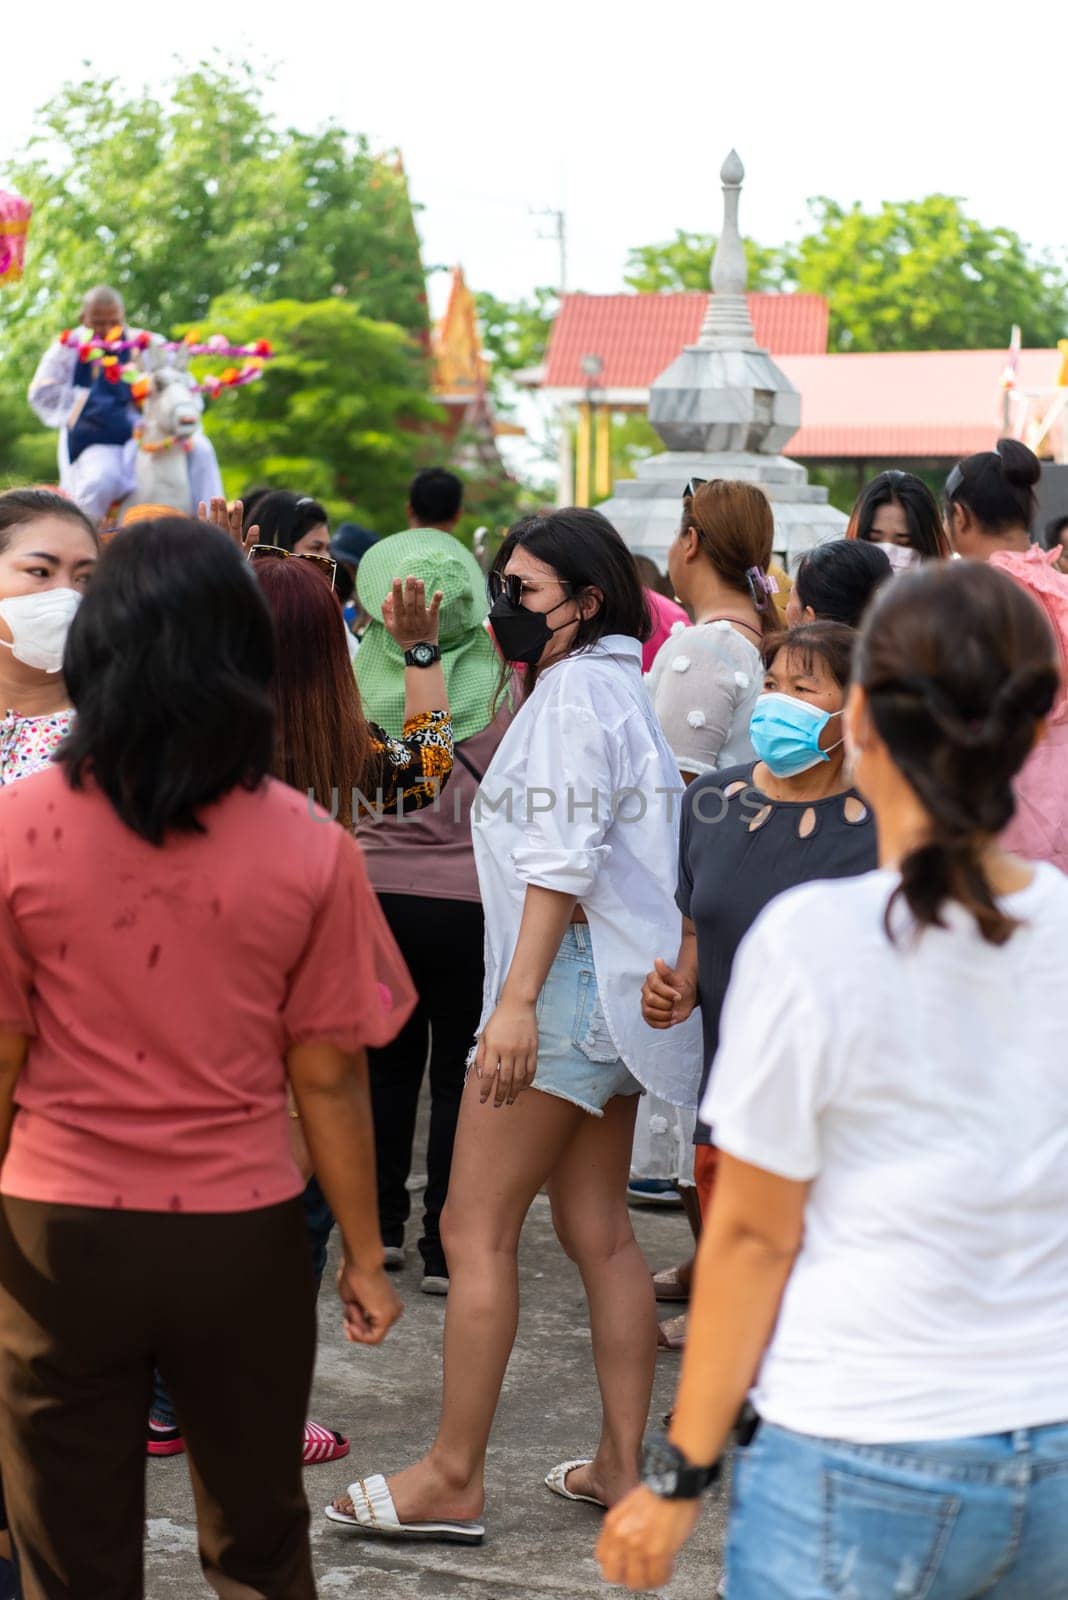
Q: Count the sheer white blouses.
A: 1